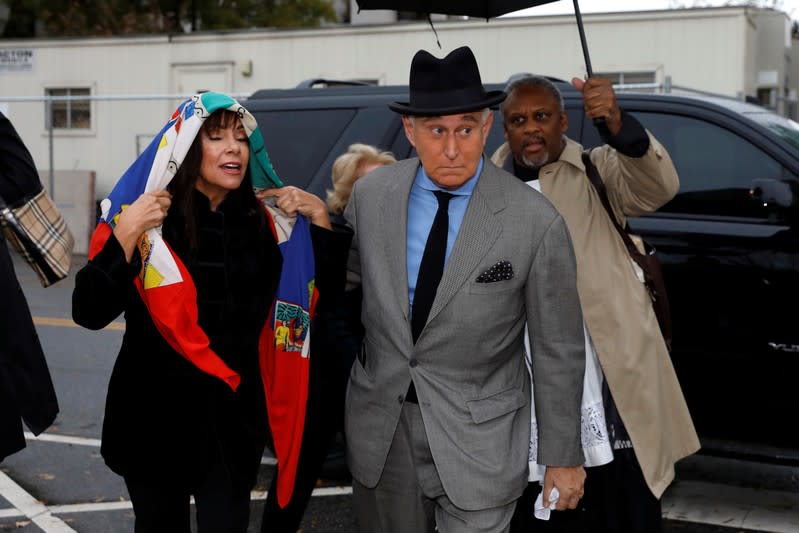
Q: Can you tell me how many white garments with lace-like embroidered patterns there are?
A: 1